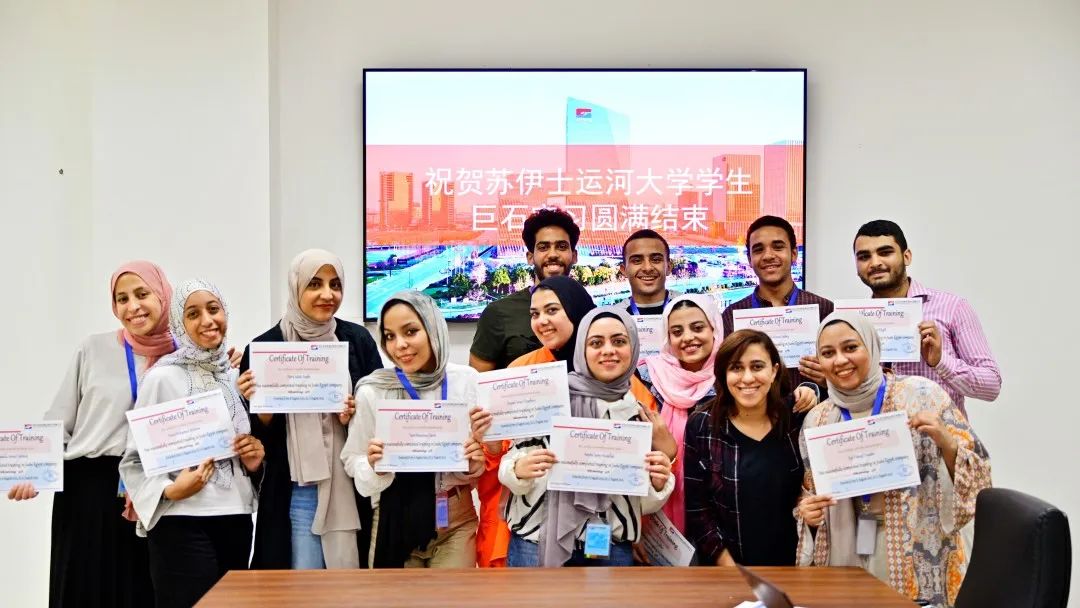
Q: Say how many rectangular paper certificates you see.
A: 11